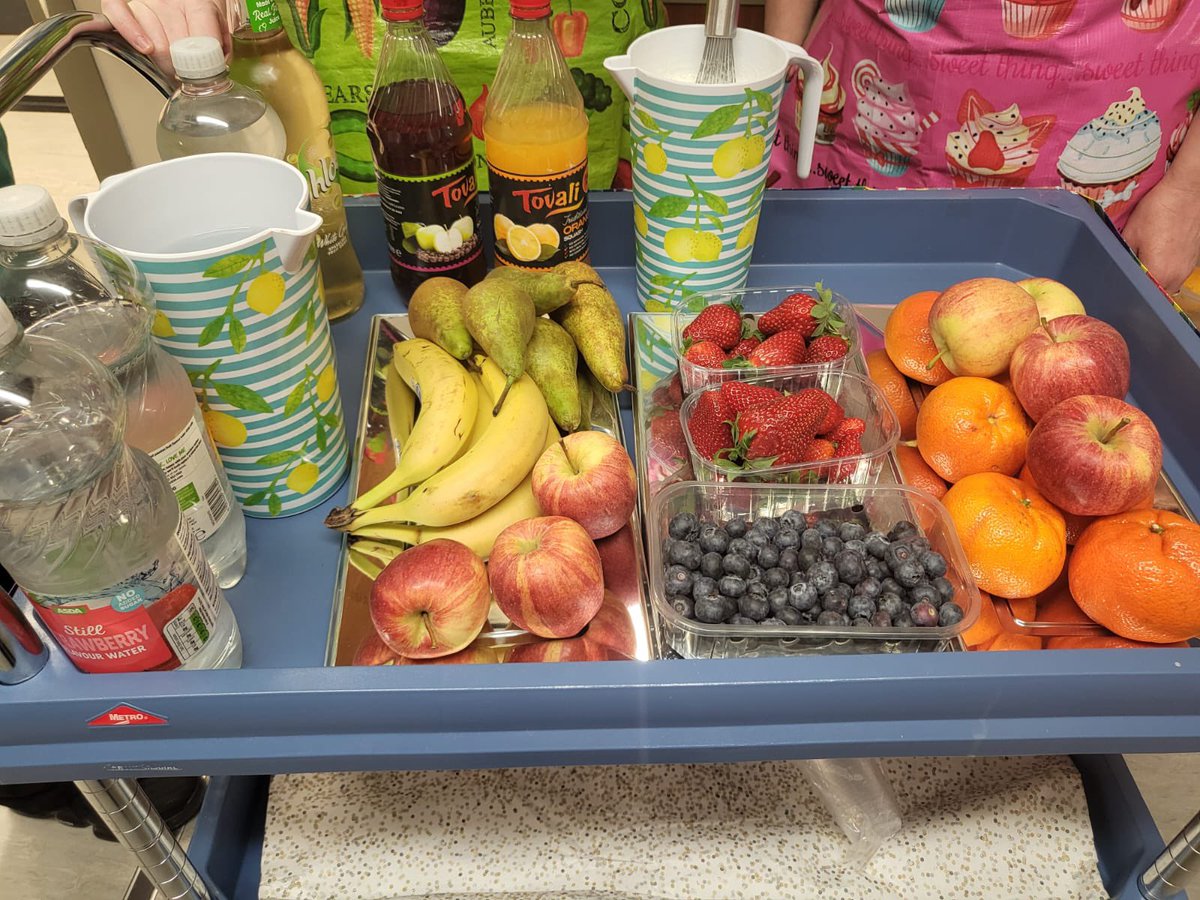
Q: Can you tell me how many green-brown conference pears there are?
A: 5